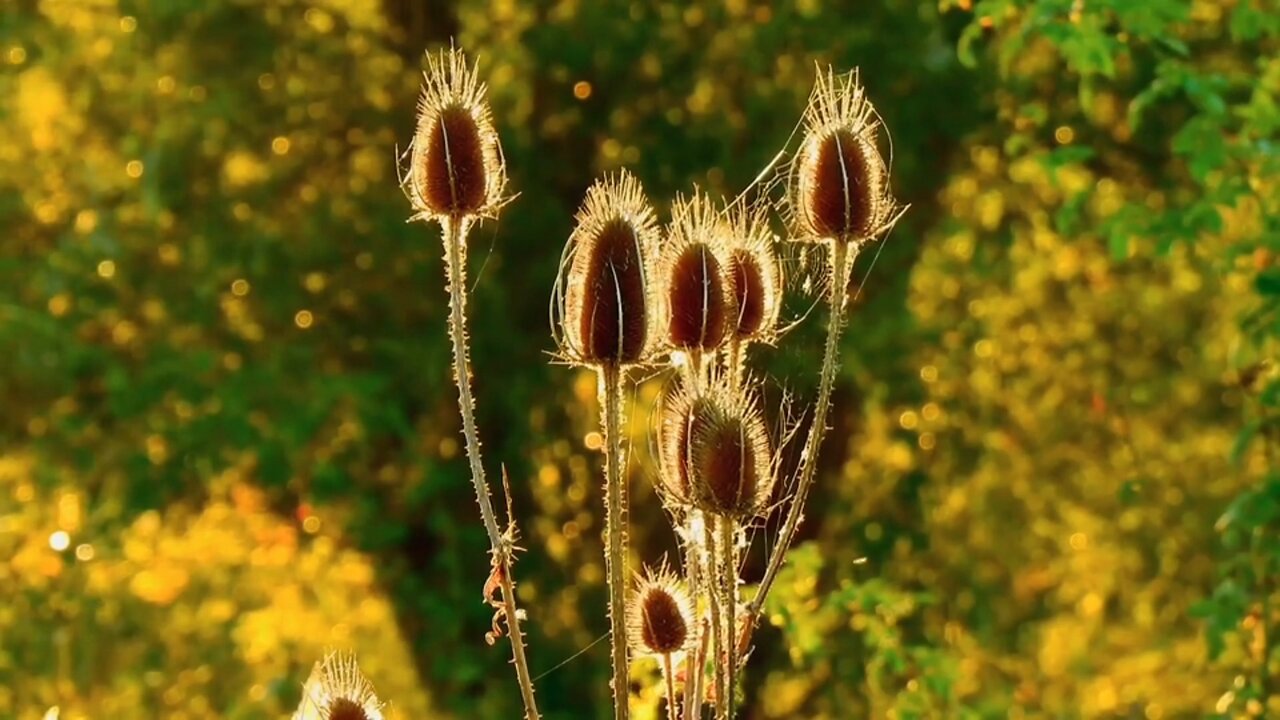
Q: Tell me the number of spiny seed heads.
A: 9